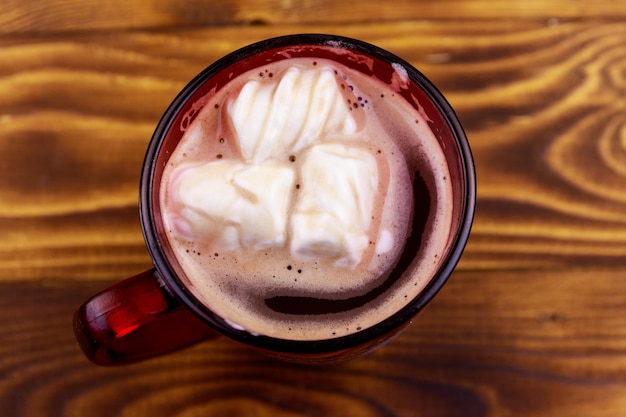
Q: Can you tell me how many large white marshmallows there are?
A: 3